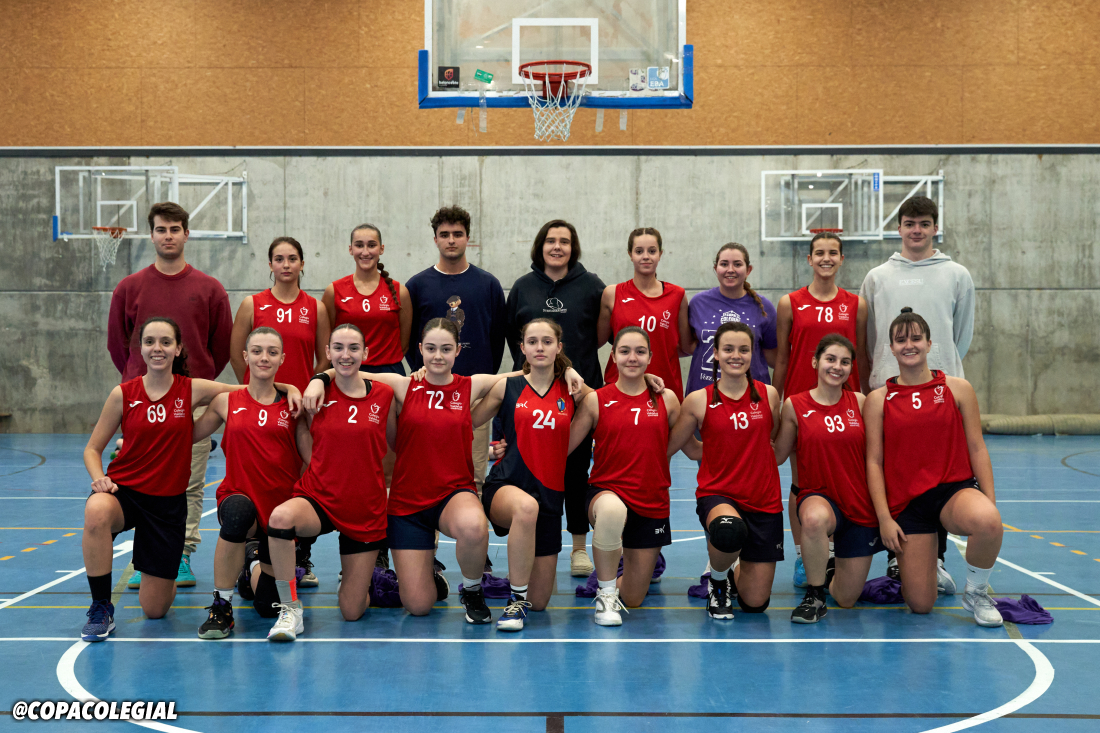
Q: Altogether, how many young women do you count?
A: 15